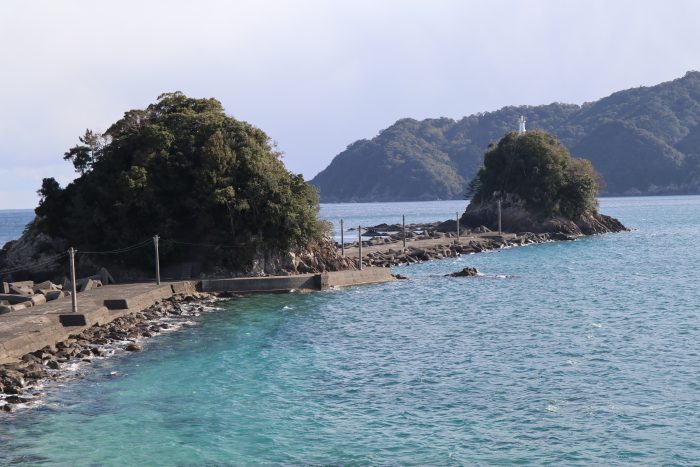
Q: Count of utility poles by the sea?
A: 7